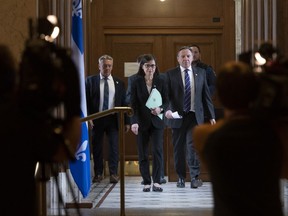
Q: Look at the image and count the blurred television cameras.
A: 2